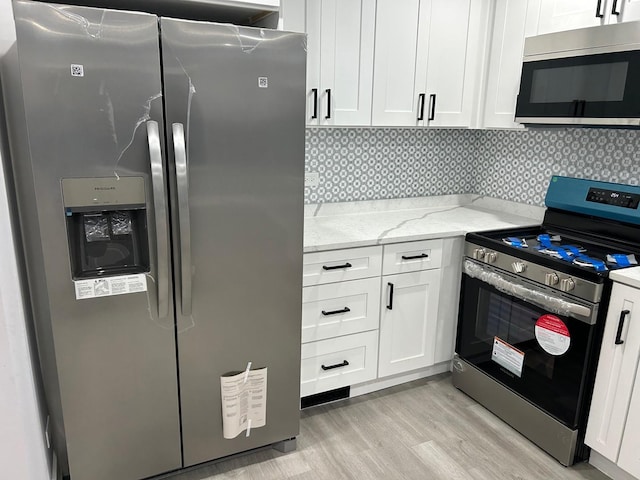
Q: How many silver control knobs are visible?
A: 5